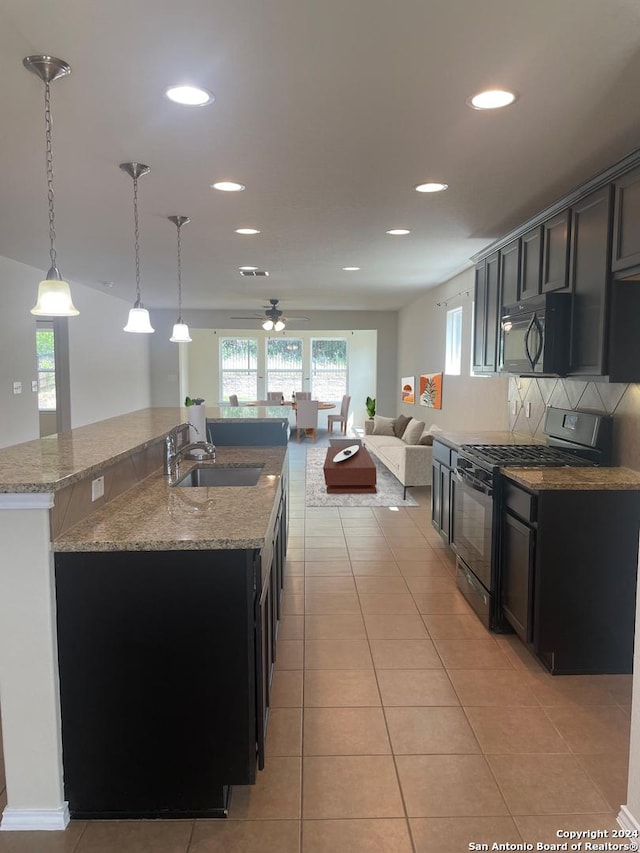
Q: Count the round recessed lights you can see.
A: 8